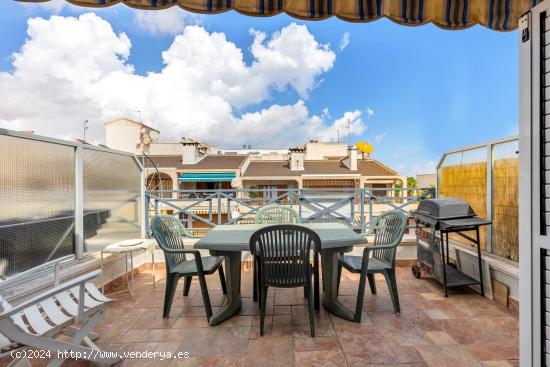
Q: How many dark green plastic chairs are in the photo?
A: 4